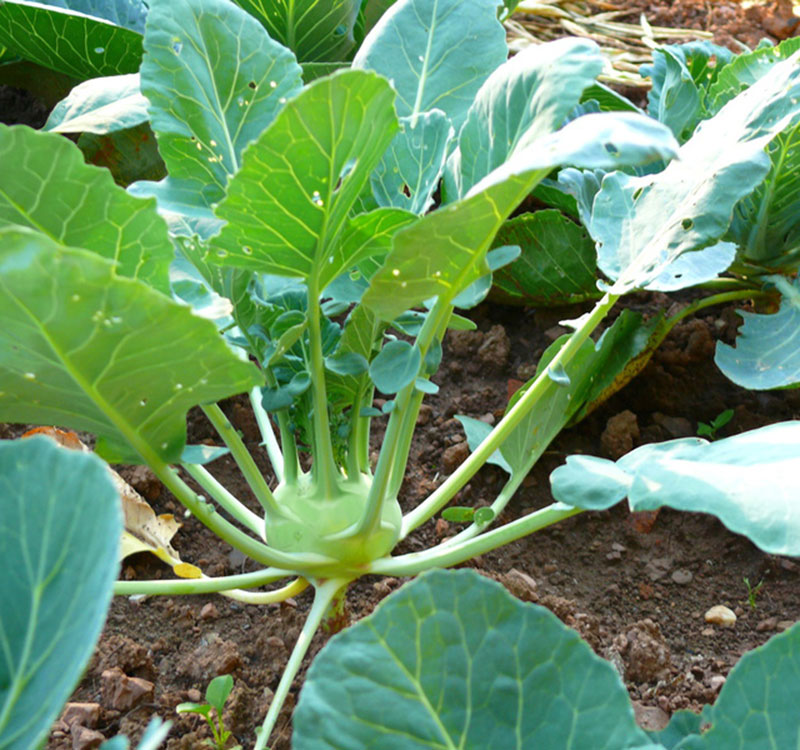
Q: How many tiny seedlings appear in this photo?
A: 3